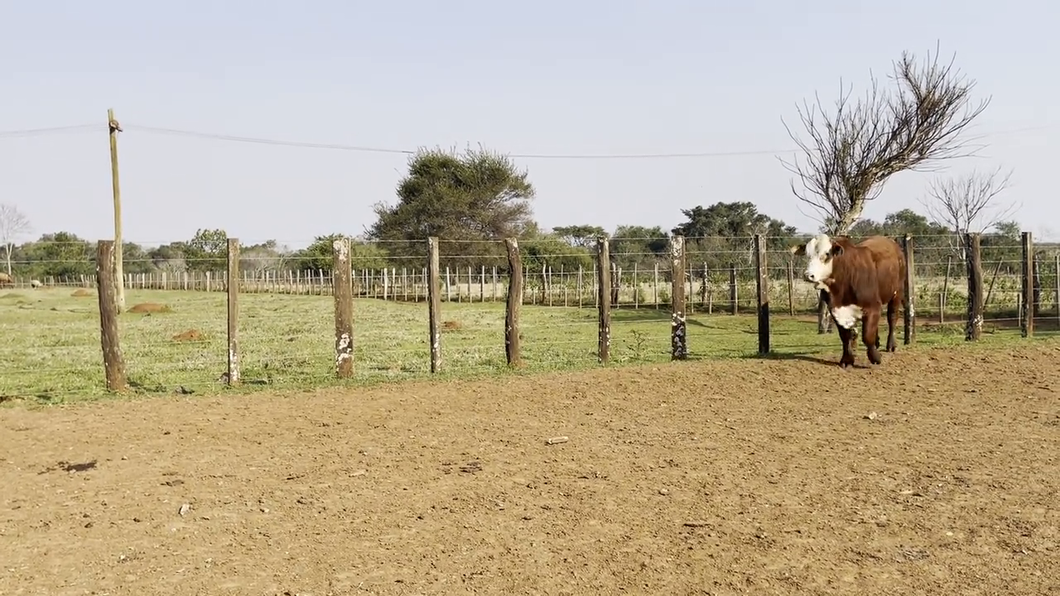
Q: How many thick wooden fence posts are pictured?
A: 11